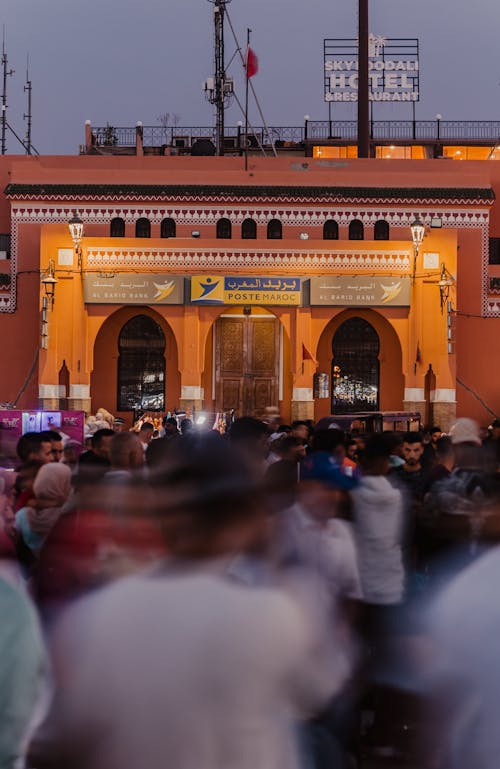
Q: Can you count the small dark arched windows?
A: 9